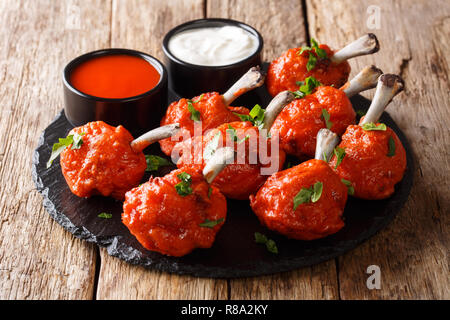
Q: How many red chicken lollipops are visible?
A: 8